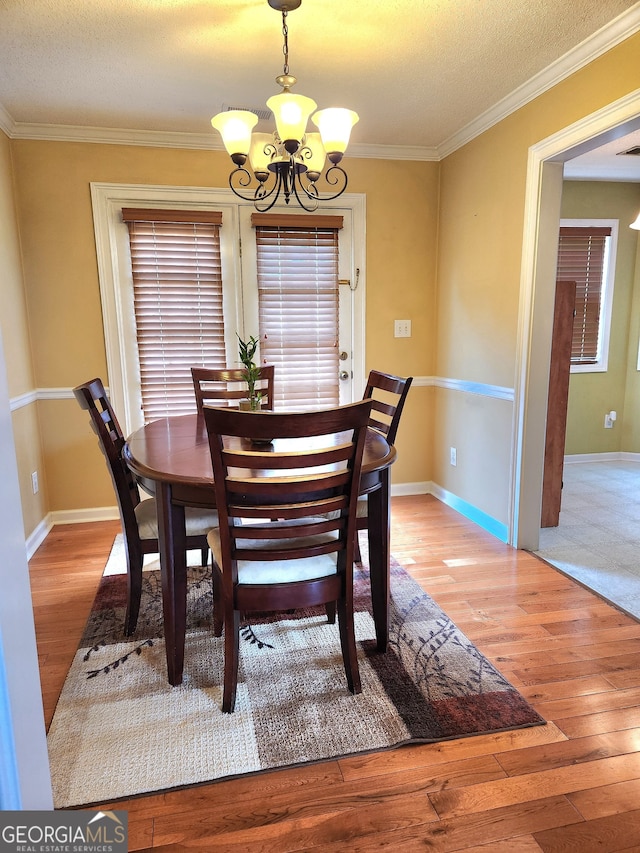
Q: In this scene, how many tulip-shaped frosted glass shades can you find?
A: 5